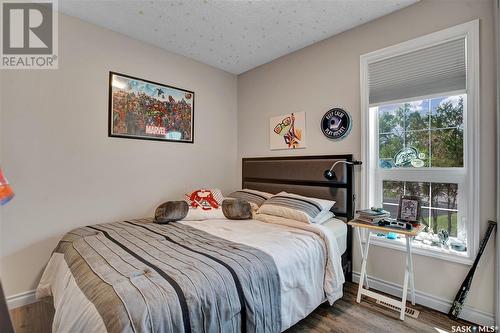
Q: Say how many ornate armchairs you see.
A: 0